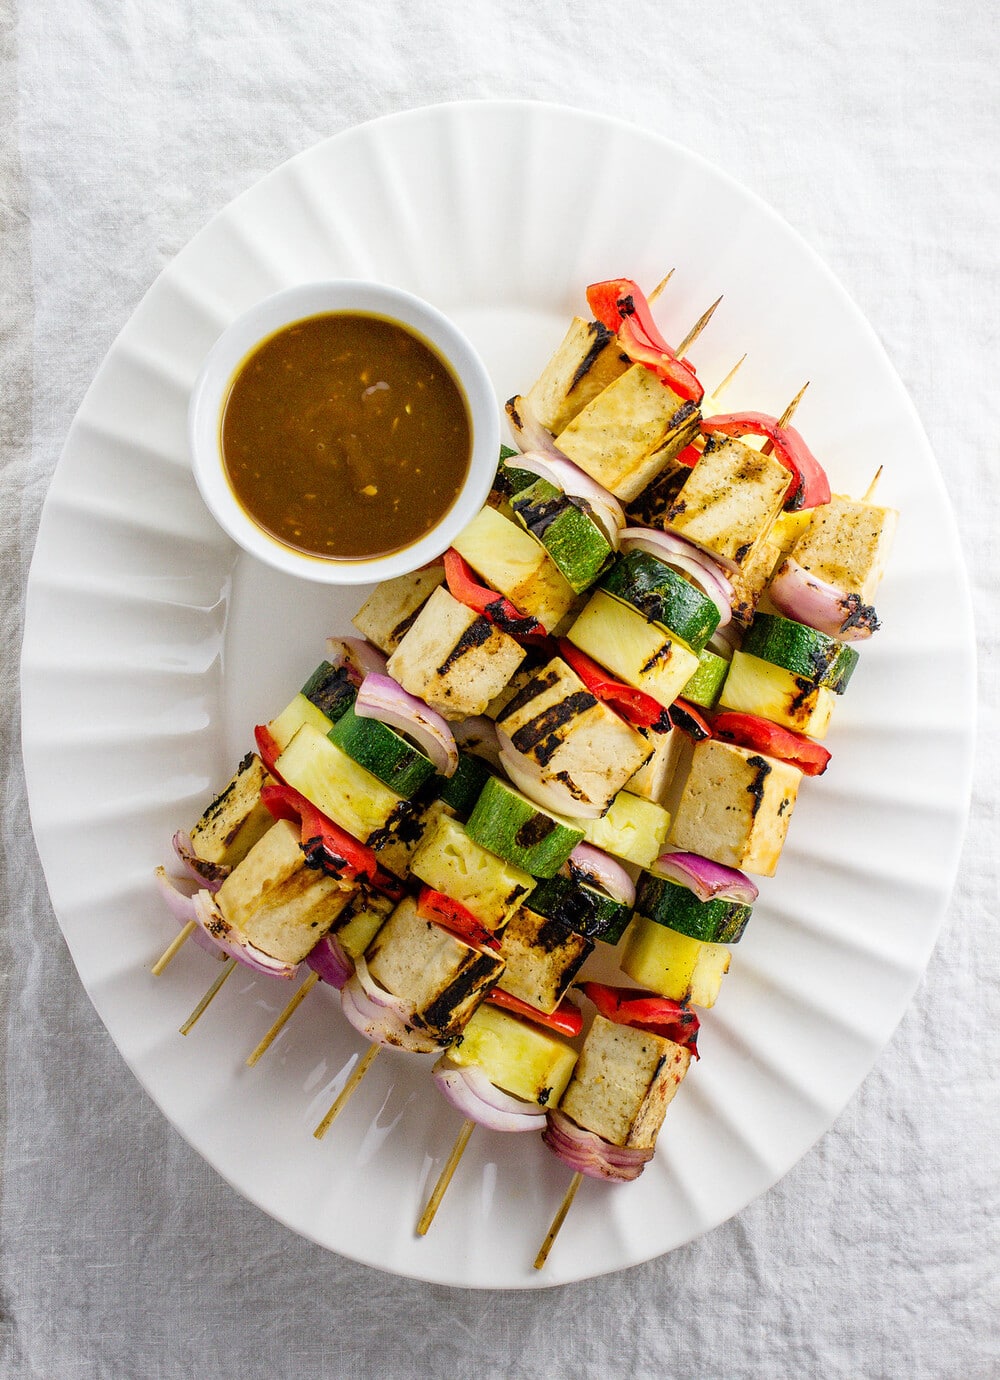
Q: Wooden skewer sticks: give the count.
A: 6